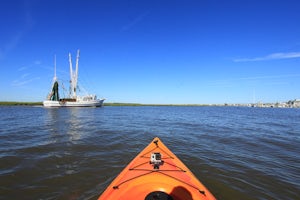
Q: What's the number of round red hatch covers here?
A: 0